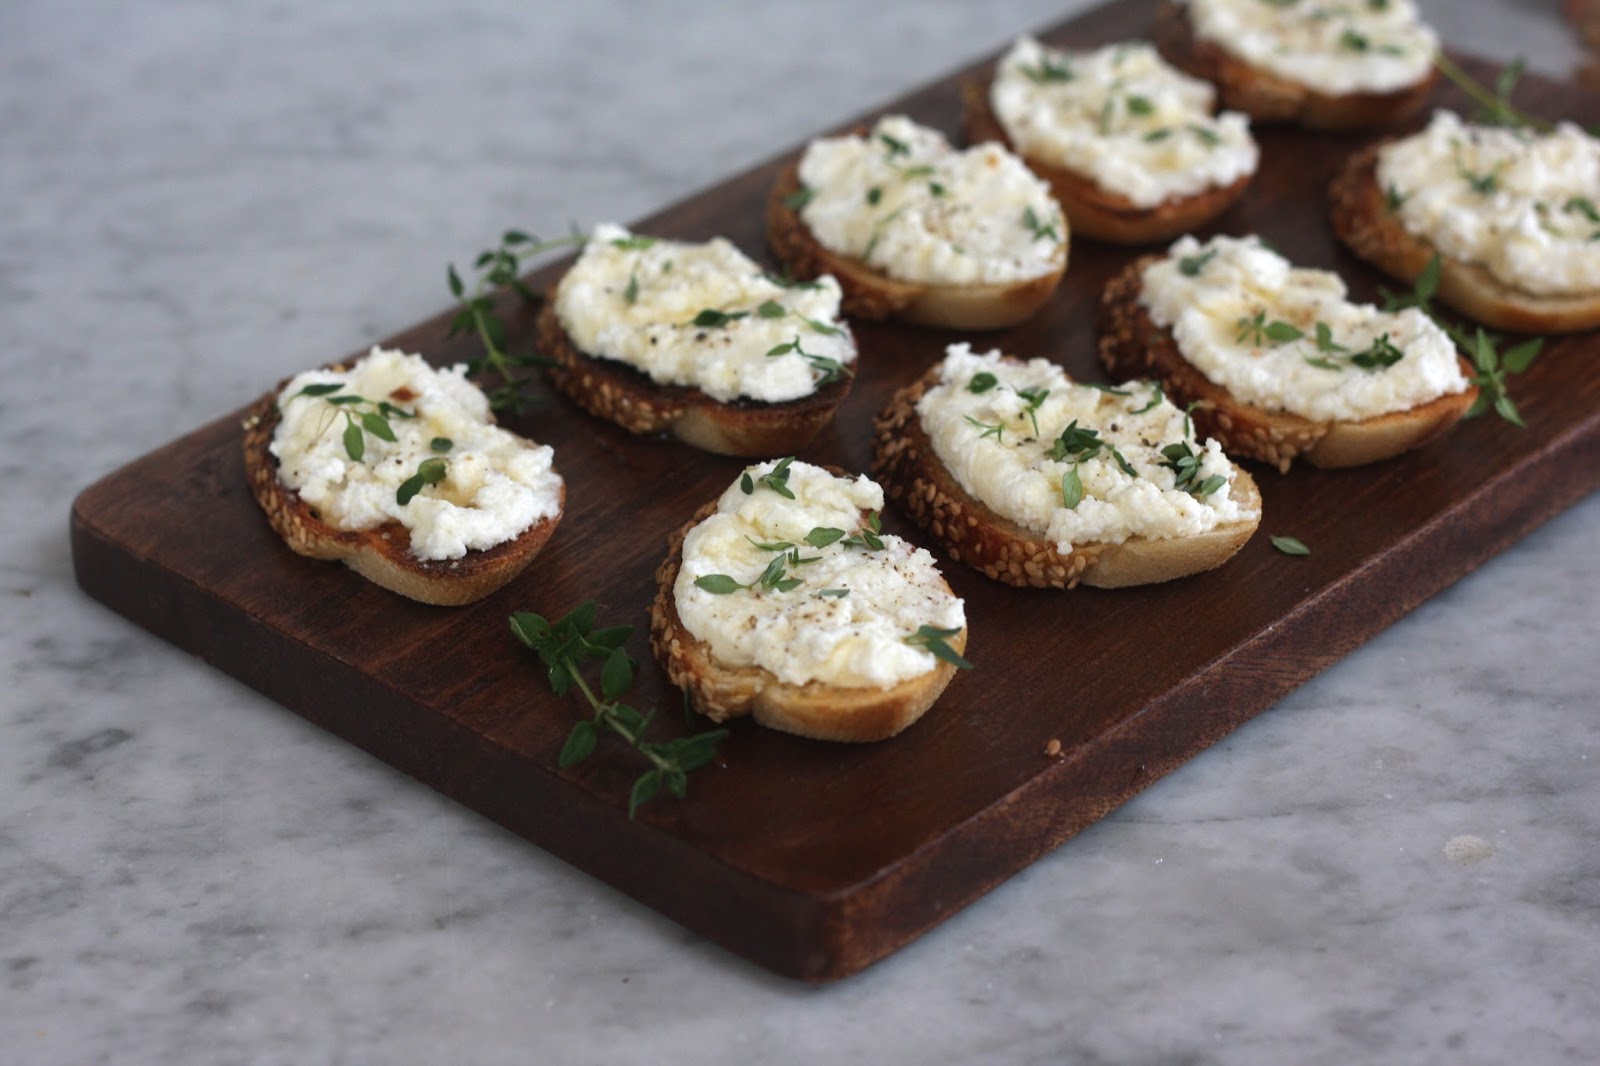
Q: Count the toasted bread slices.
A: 9